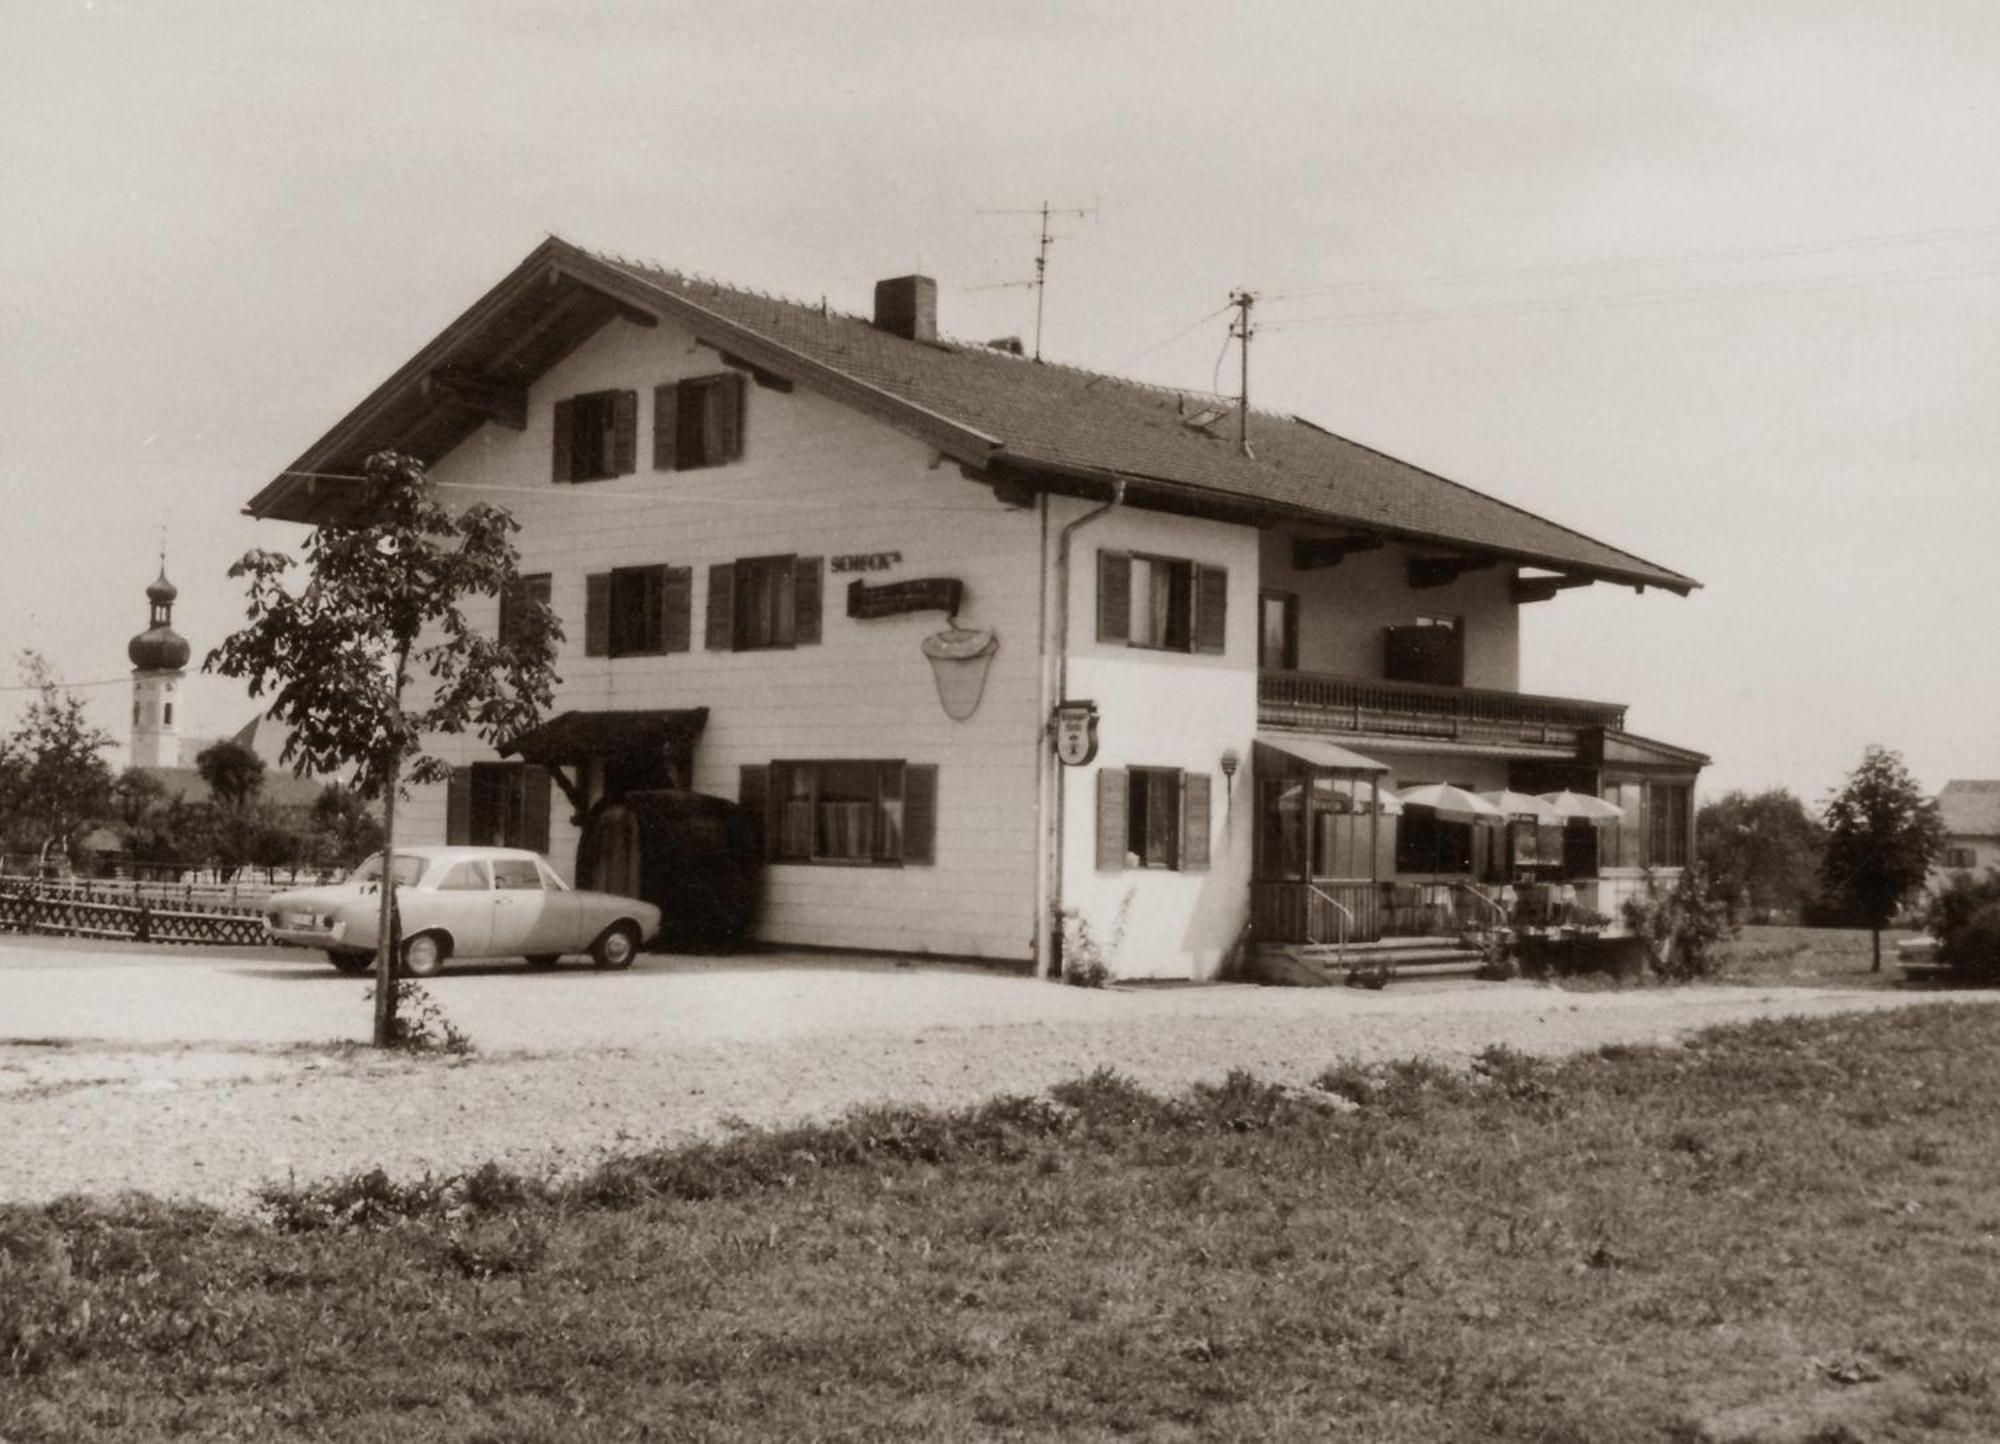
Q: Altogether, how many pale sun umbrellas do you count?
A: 4